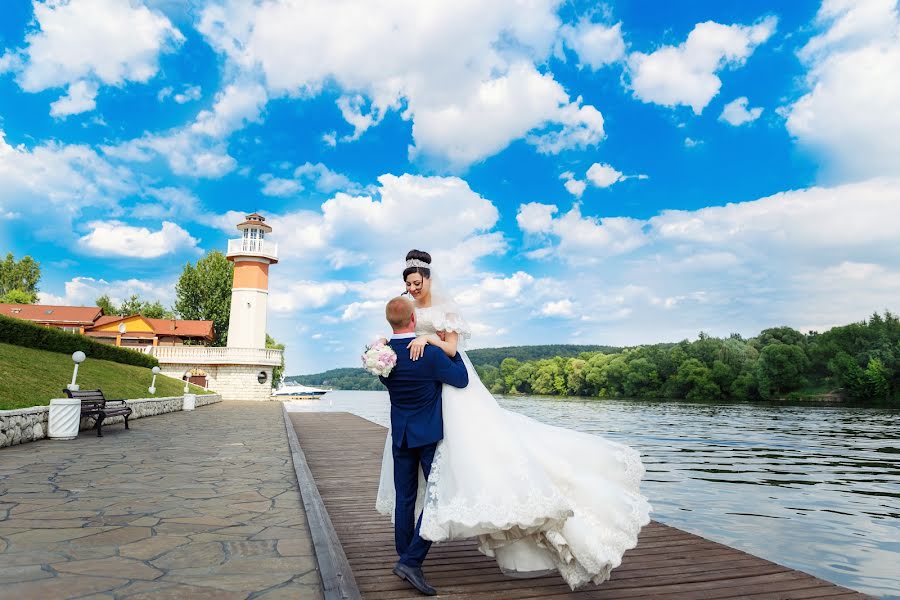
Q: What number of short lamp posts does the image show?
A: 4